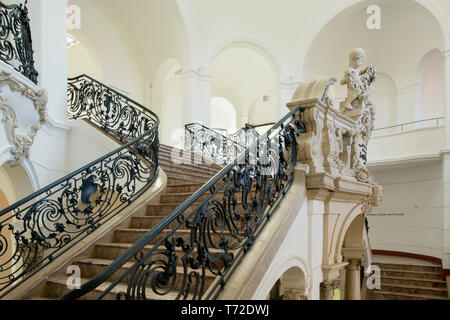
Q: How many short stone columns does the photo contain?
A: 2